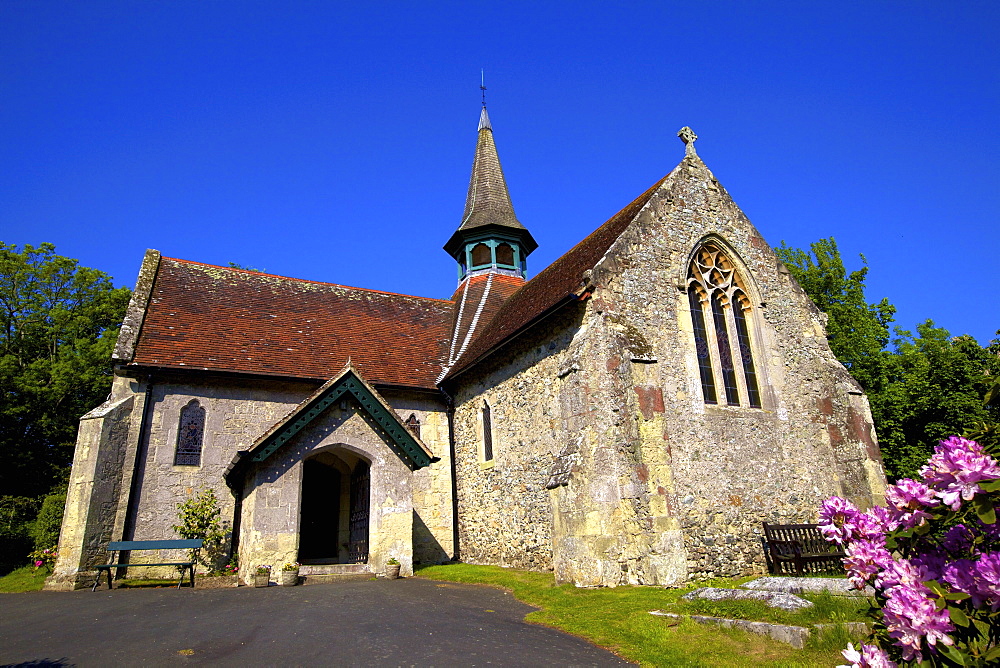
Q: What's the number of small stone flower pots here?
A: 3